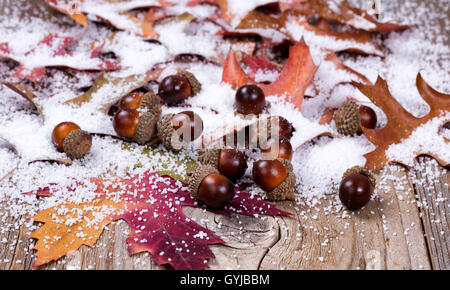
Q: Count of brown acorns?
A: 13